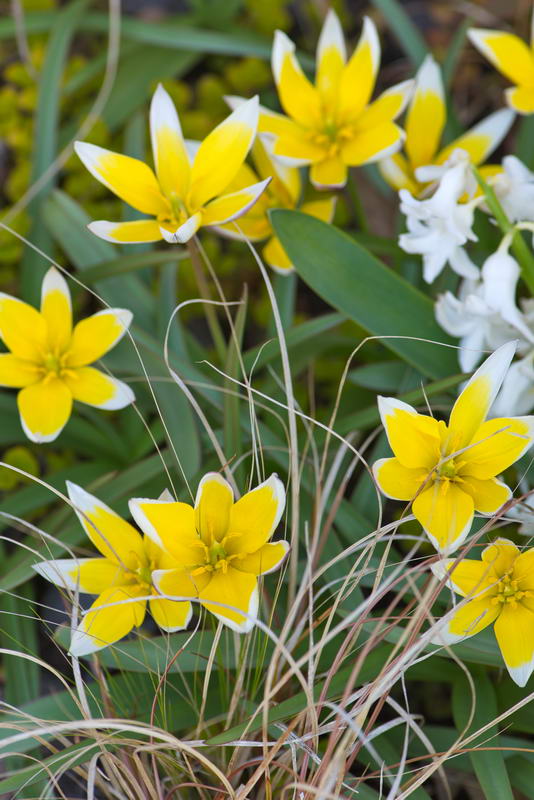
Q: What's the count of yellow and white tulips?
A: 10